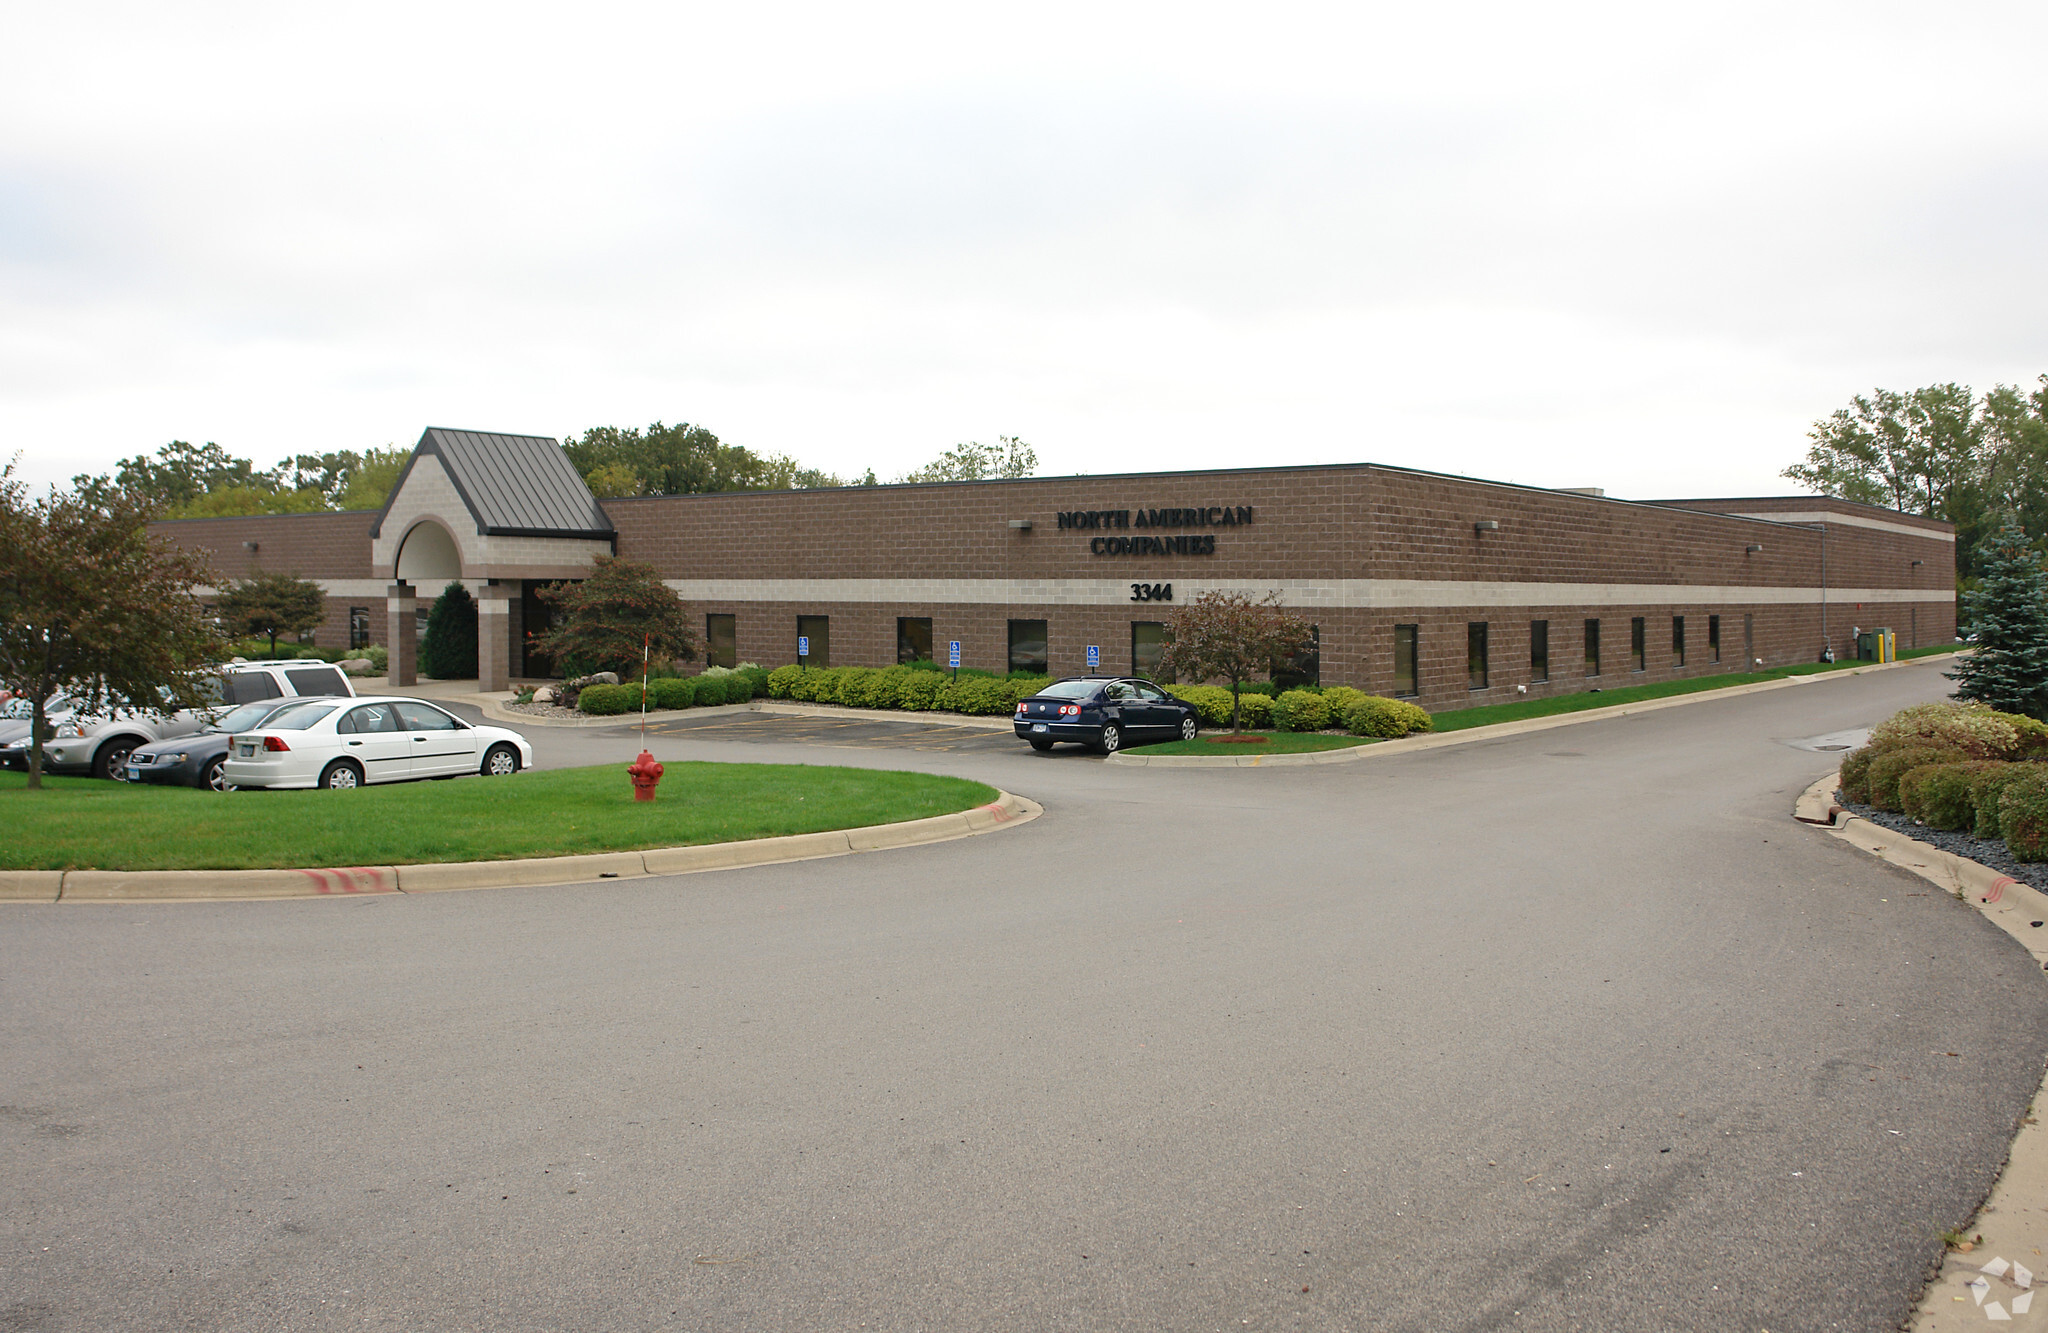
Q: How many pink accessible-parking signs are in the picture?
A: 0